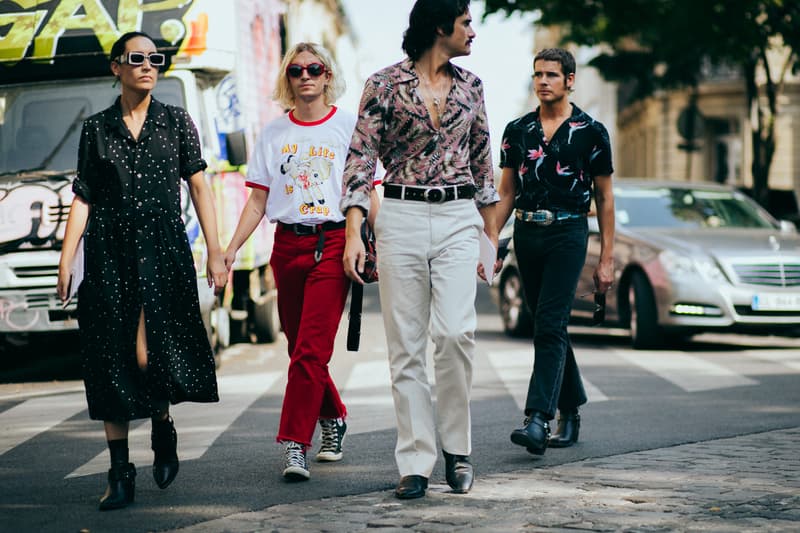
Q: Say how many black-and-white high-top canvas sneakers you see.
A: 2